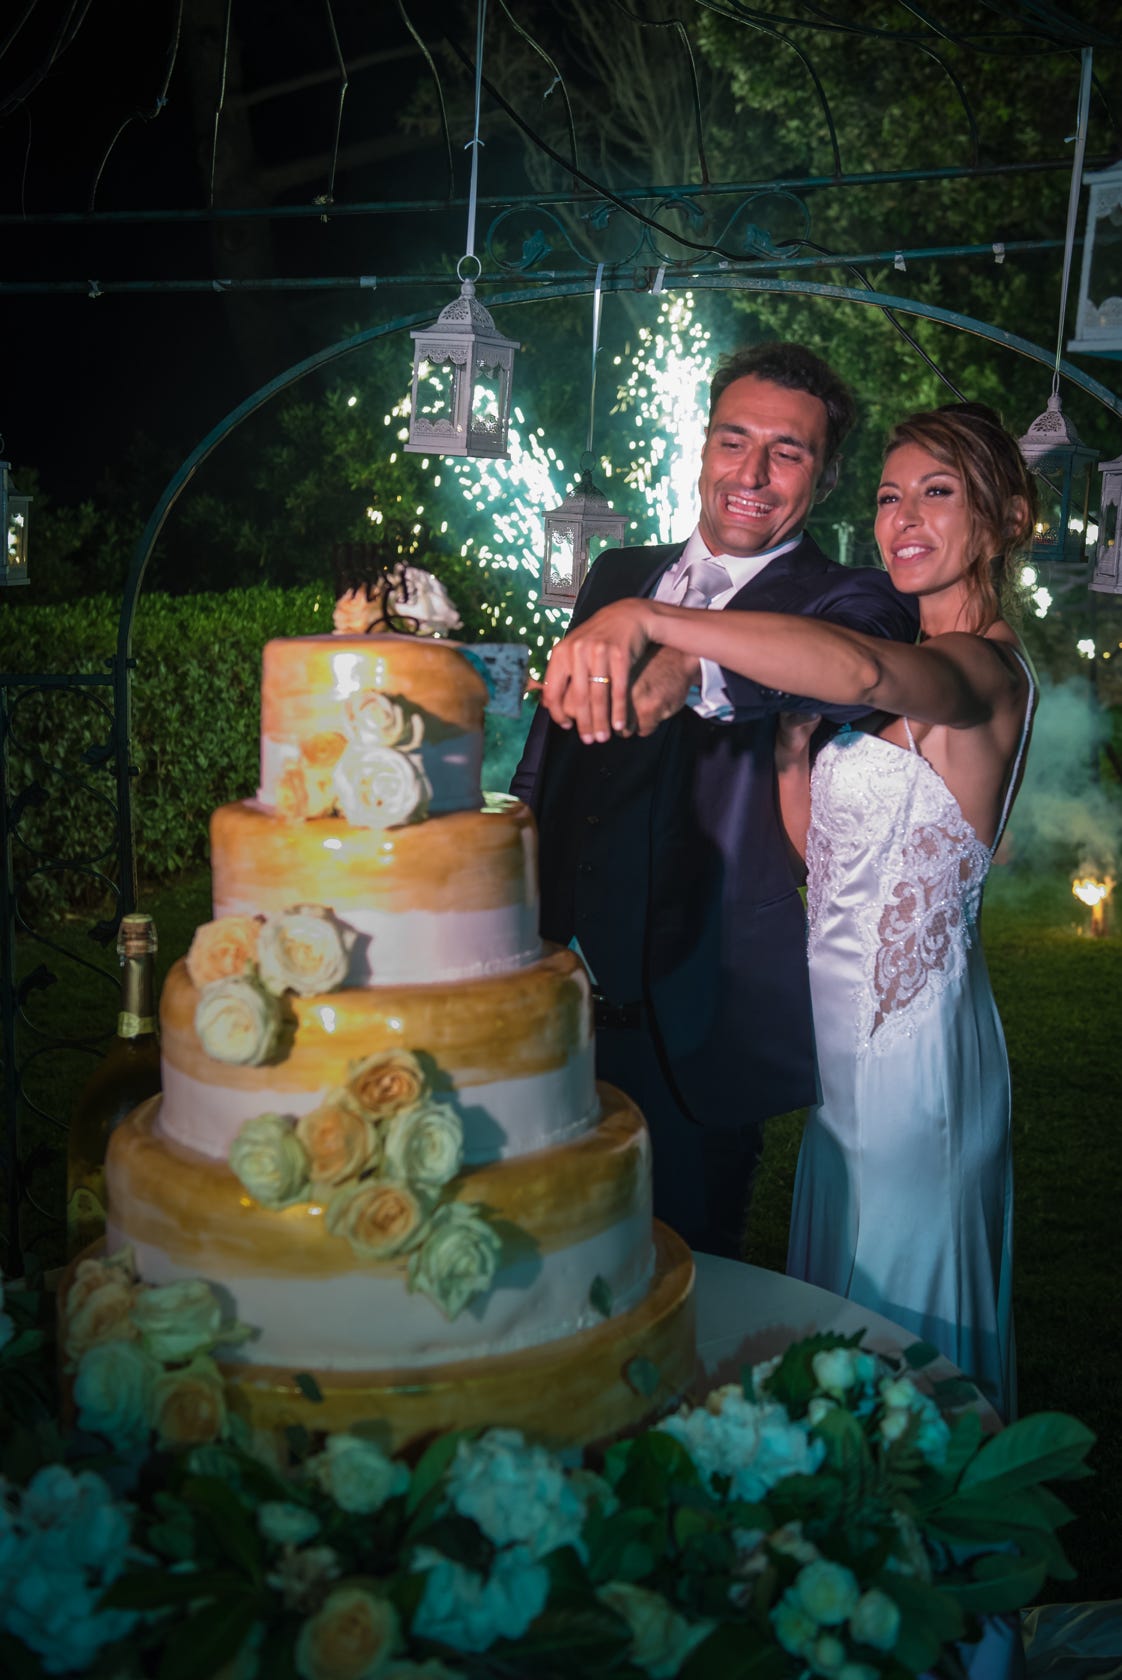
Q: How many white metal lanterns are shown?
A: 6